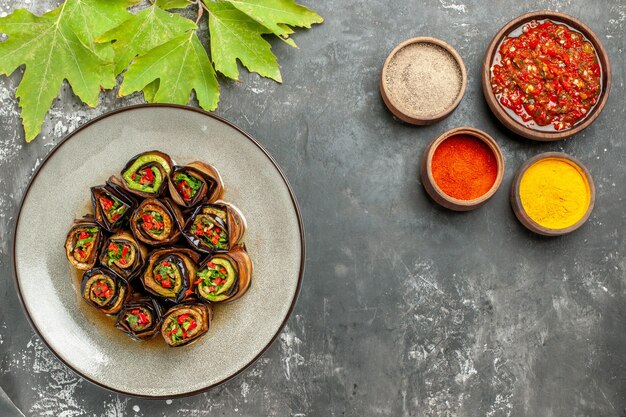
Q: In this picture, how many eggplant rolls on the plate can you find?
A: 12